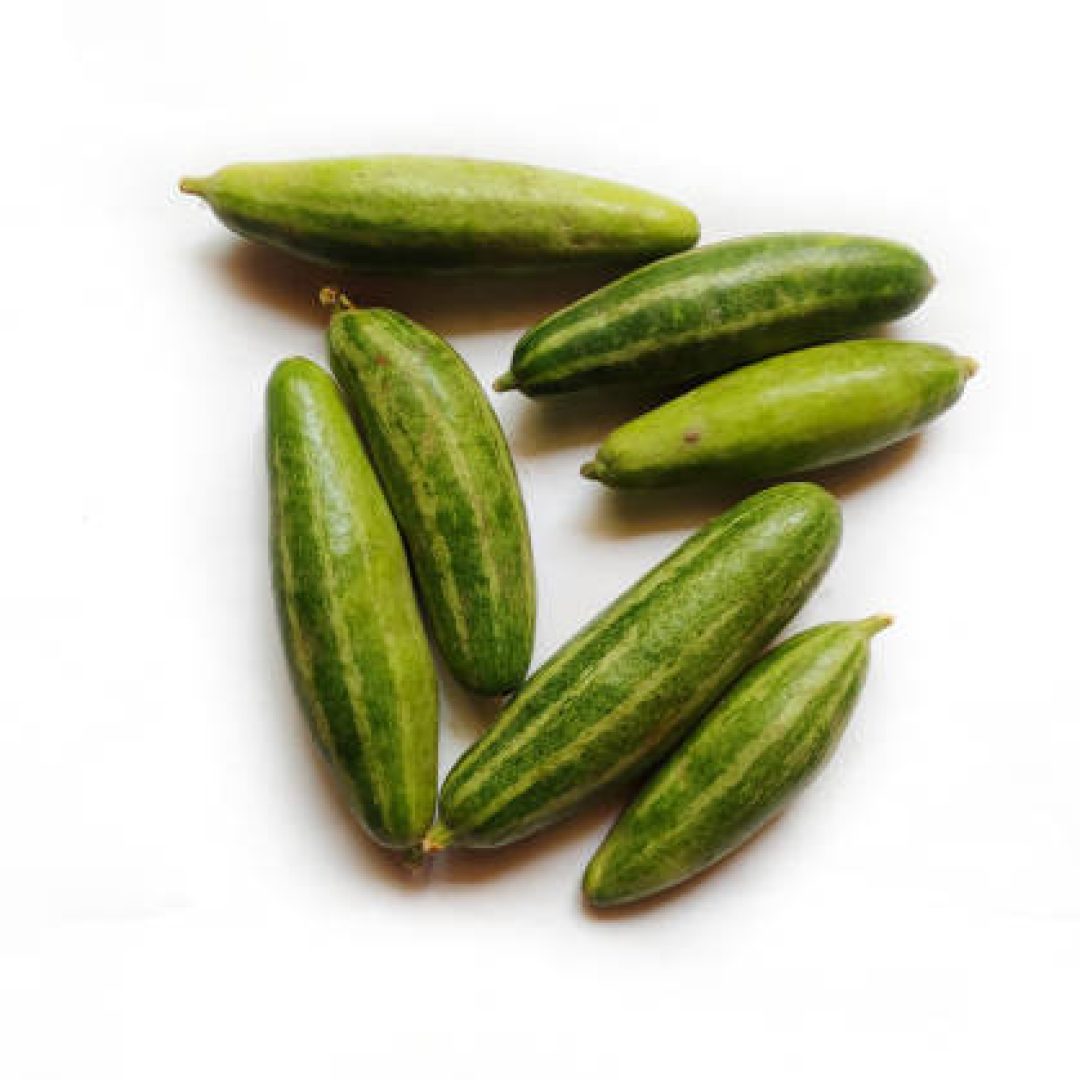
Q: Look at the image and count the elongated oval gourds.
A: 7